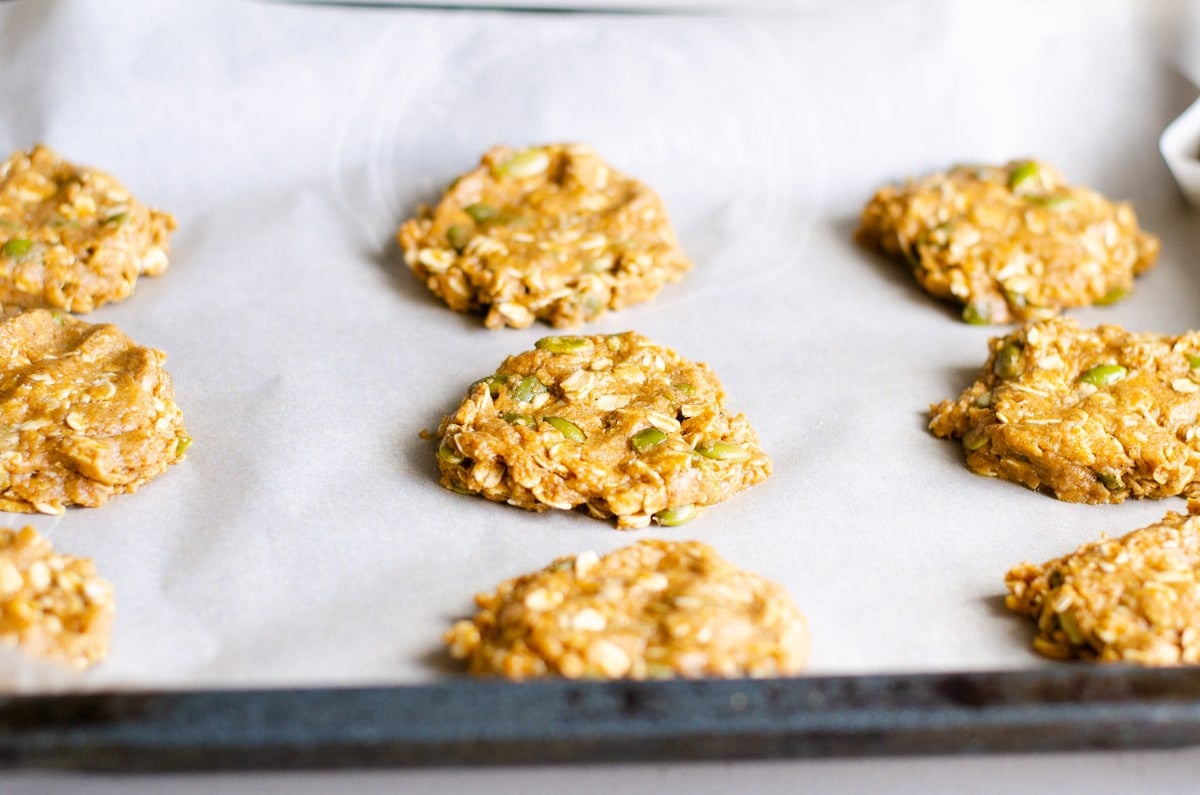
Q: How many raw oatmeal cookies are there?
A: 9